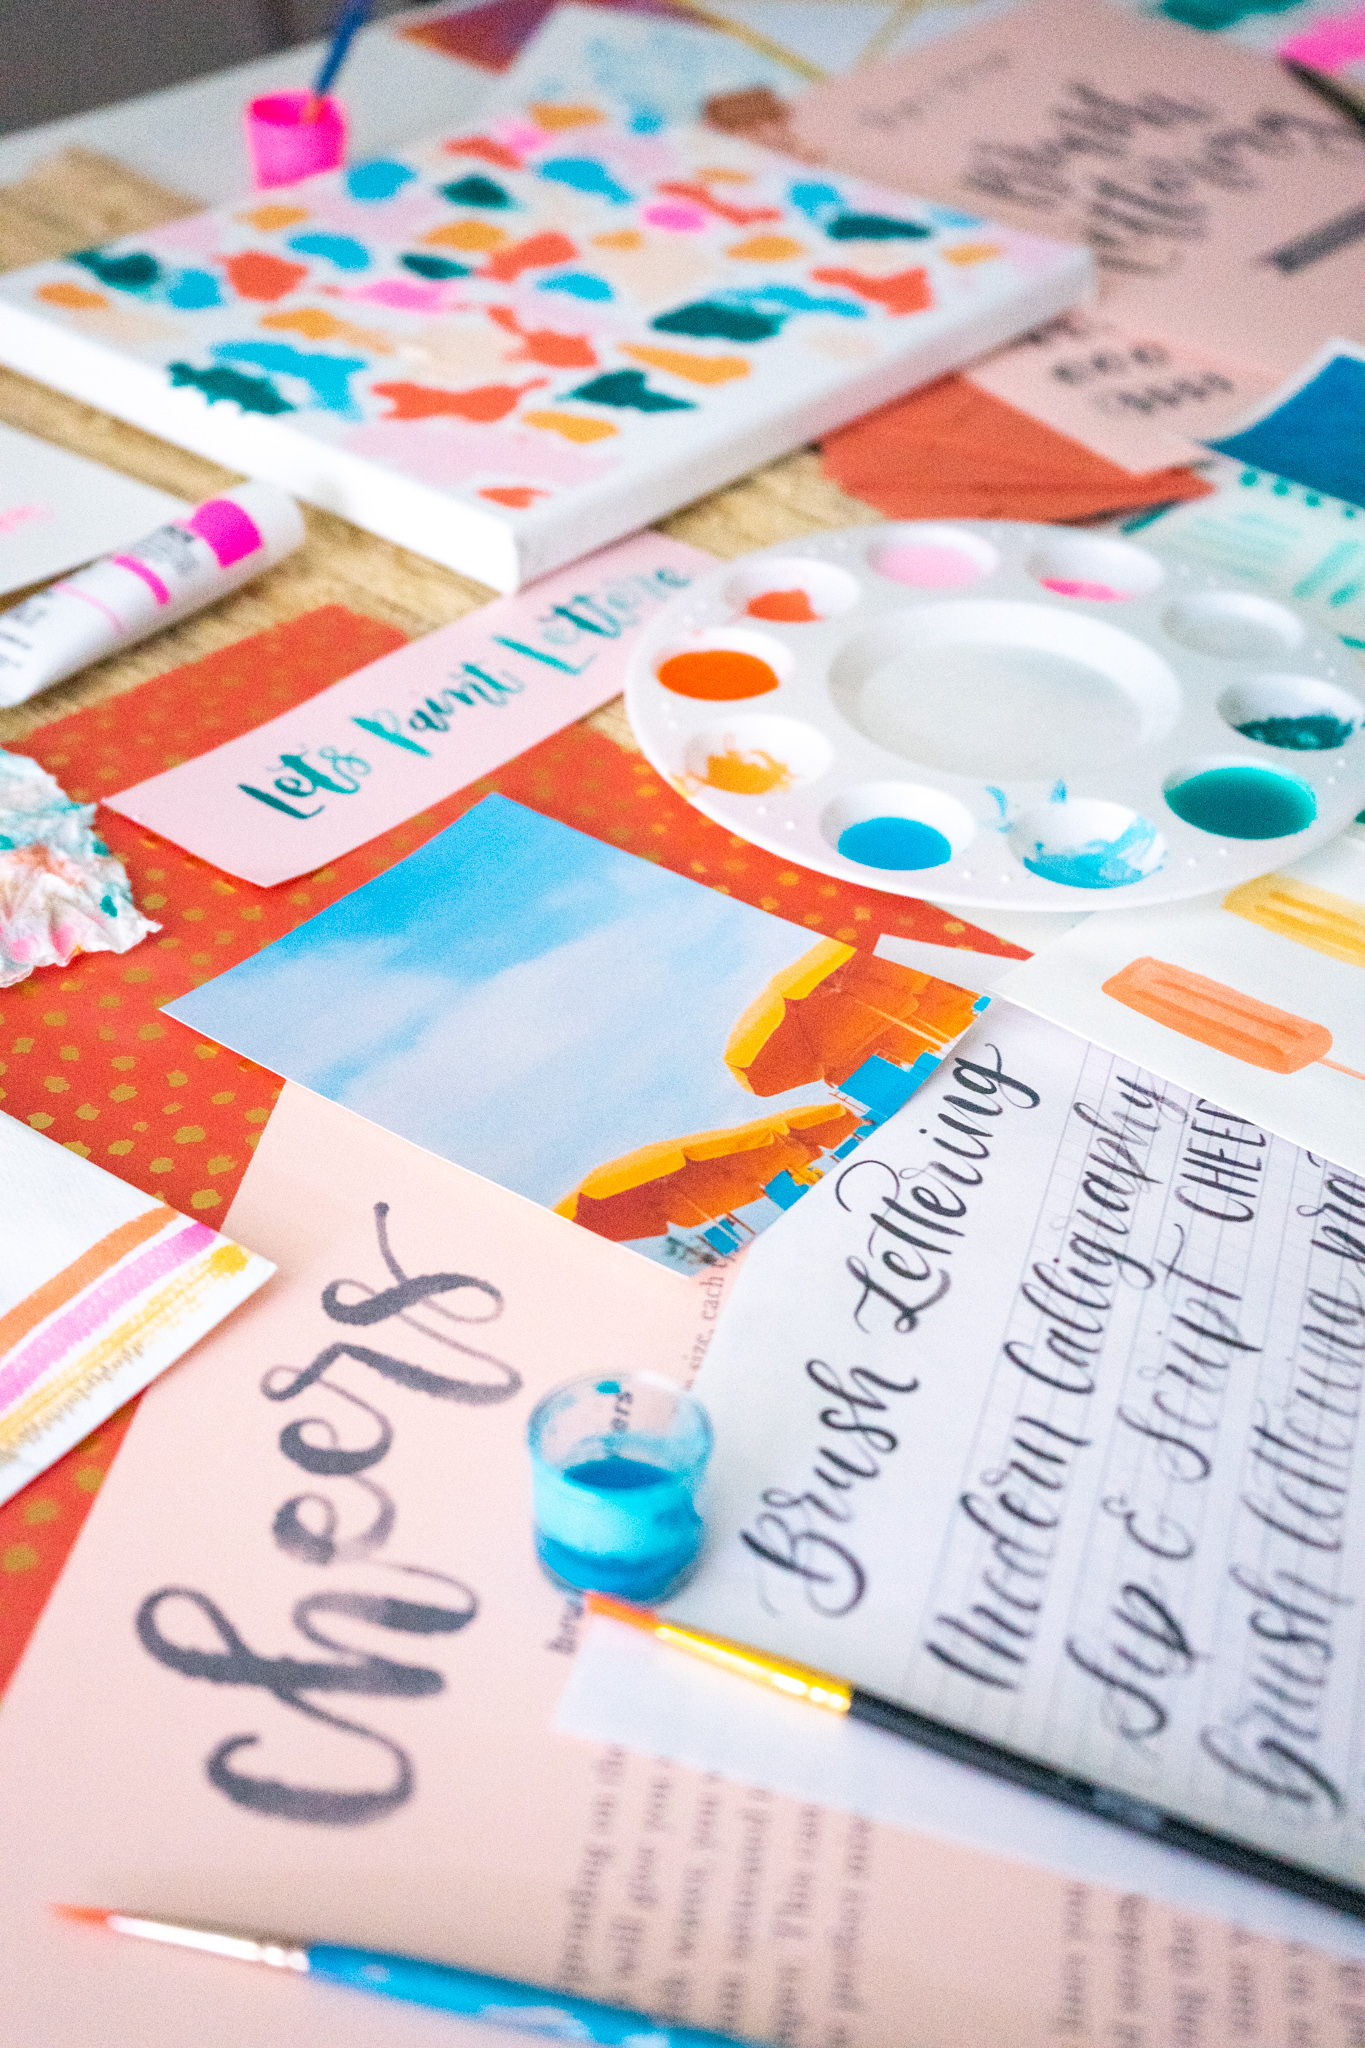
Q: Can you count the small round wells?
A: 10